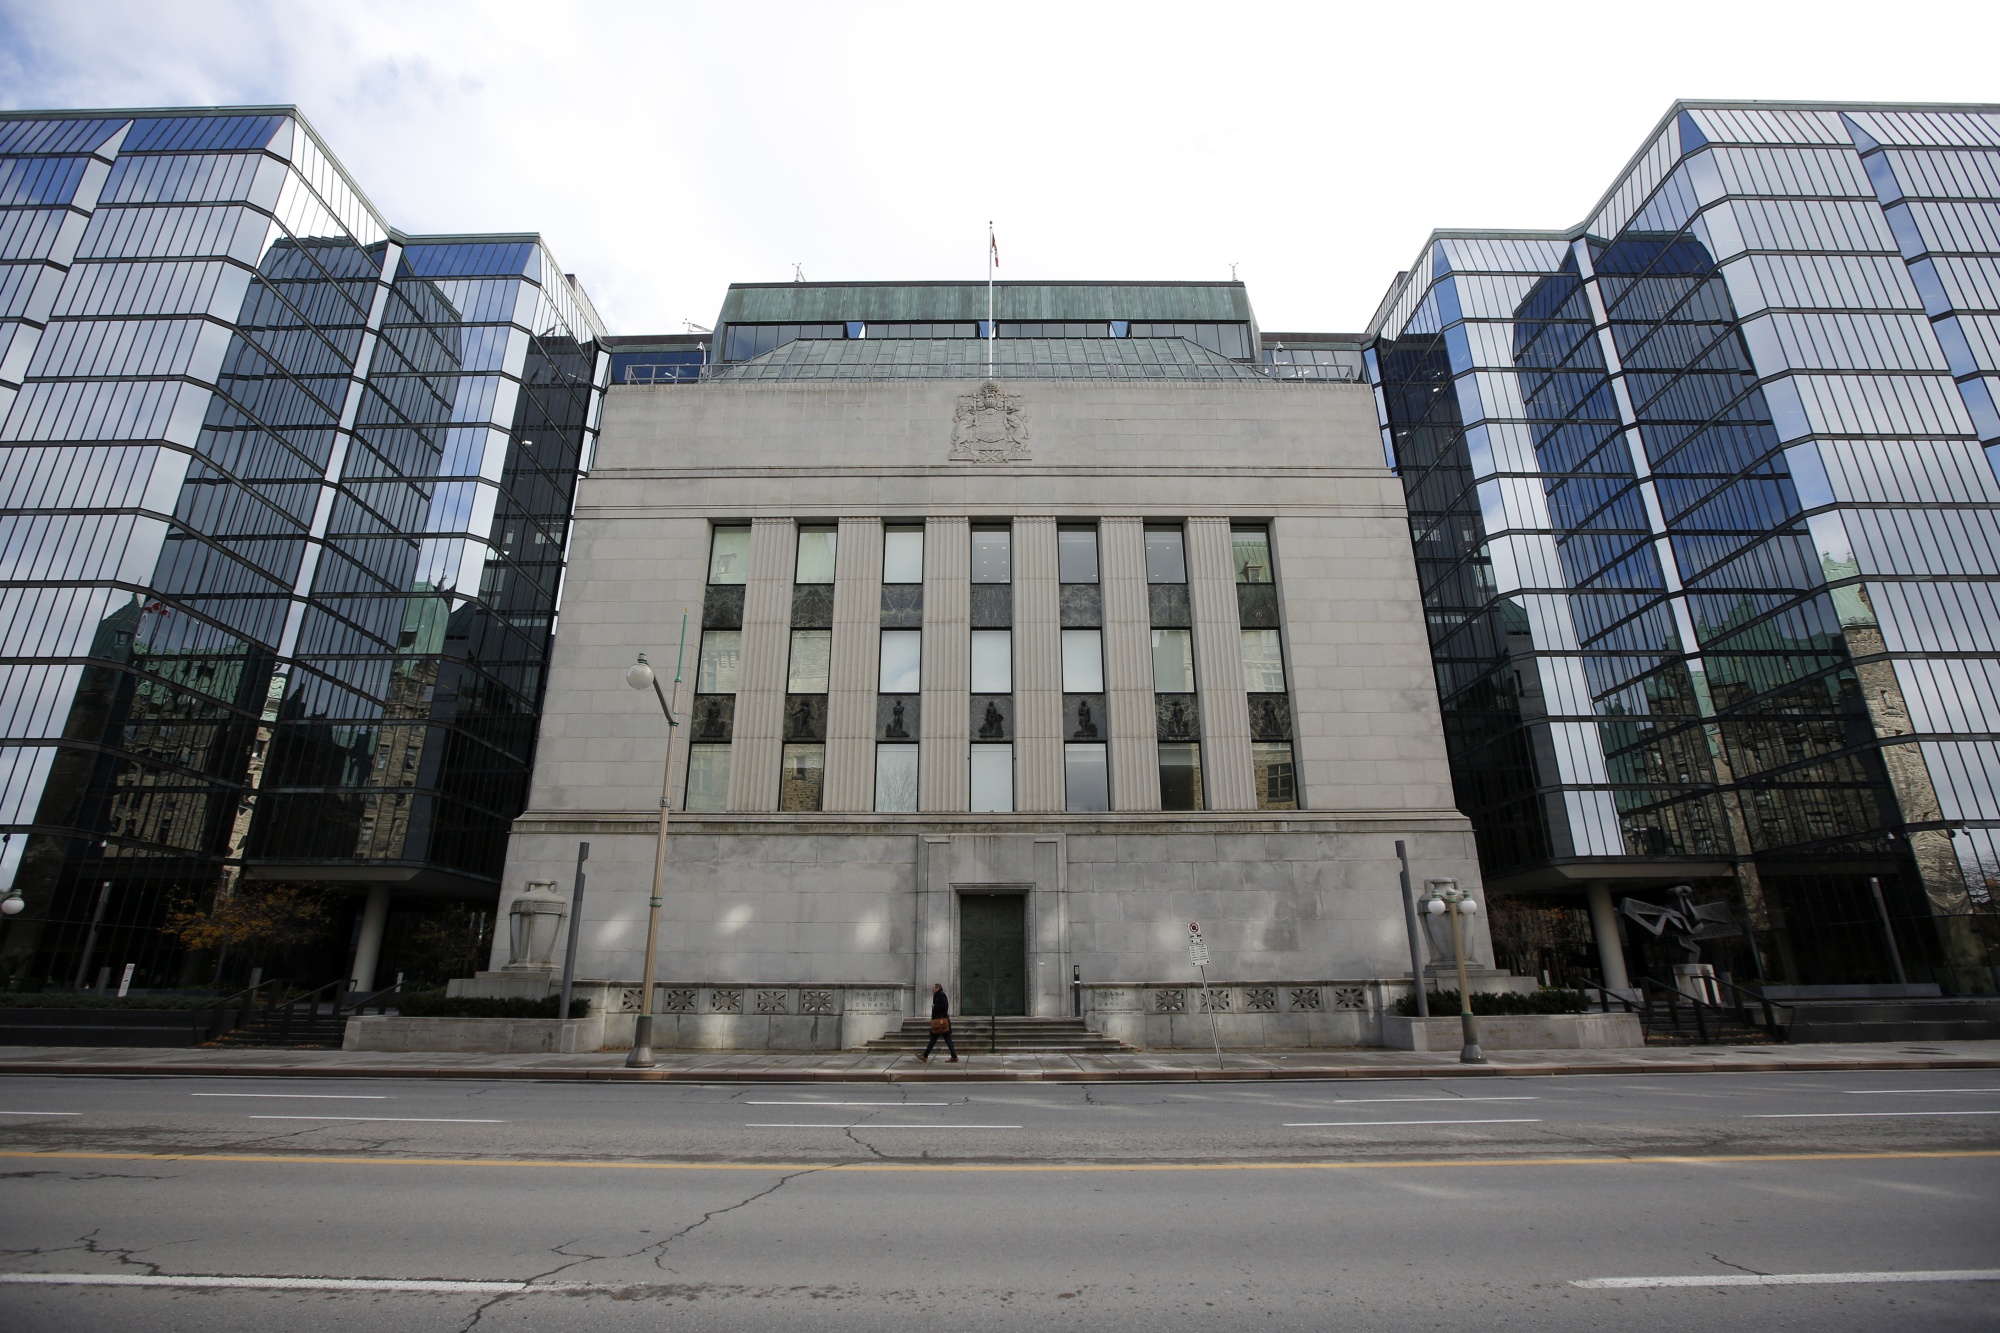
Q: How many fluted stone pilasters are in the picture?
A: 6